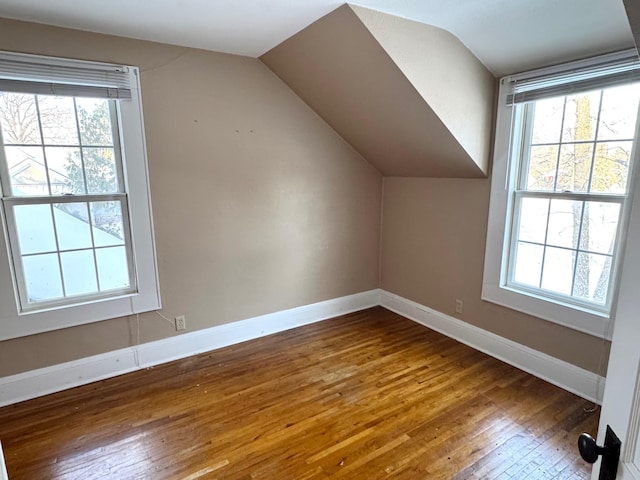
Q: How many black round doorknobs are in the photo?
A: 1